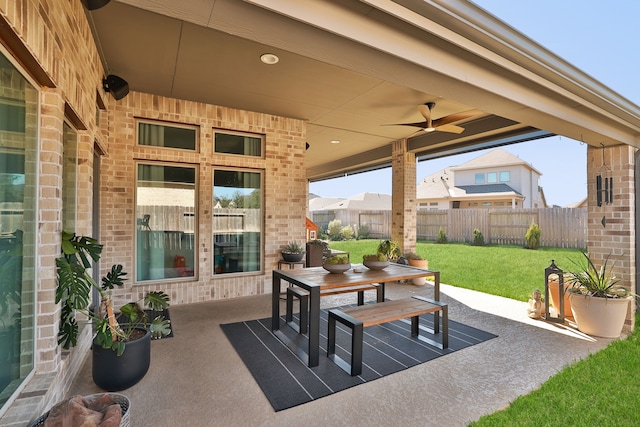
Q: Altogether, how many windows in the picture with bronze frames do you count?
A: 4